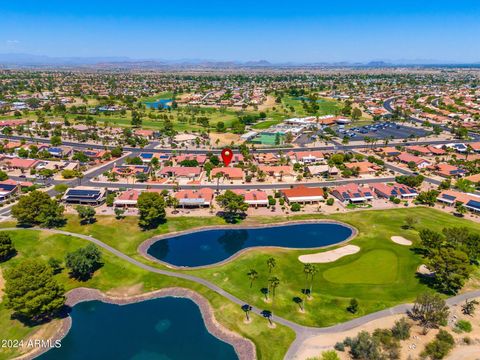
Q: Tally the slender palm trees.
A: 5